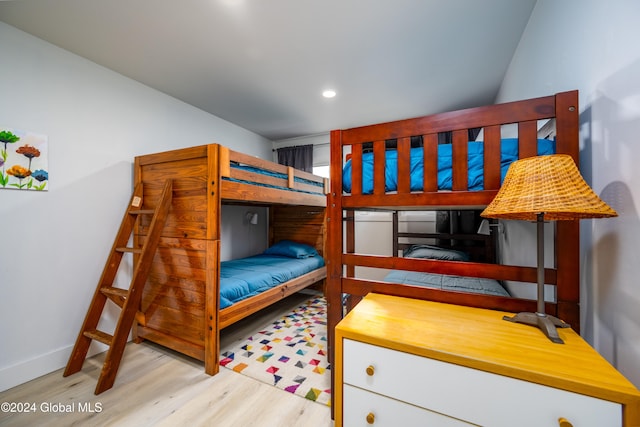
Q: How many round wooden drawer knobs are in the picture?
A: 3